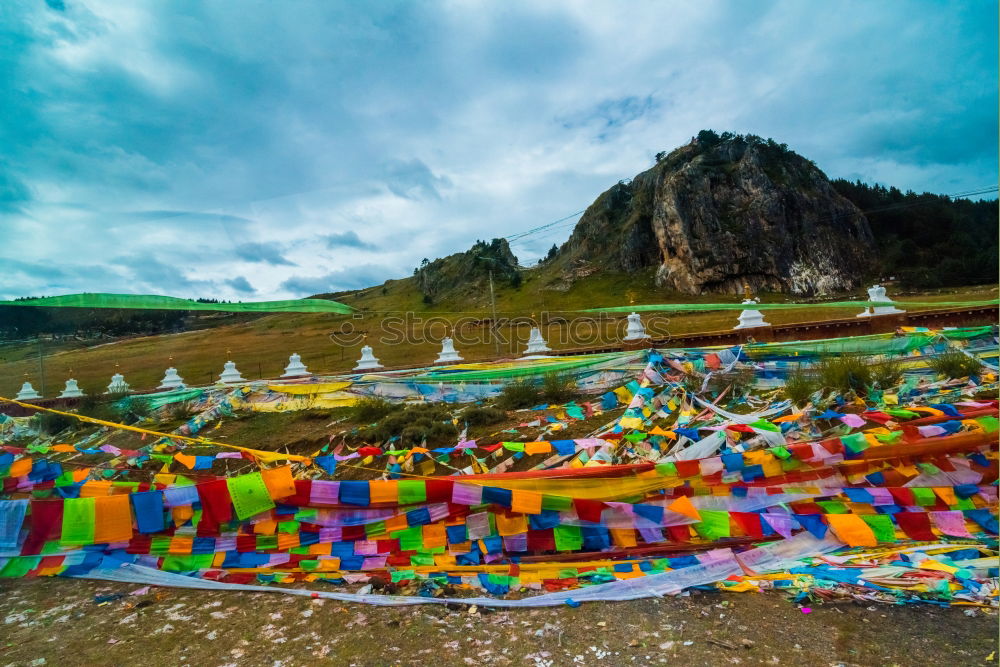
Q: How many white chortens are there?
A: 12